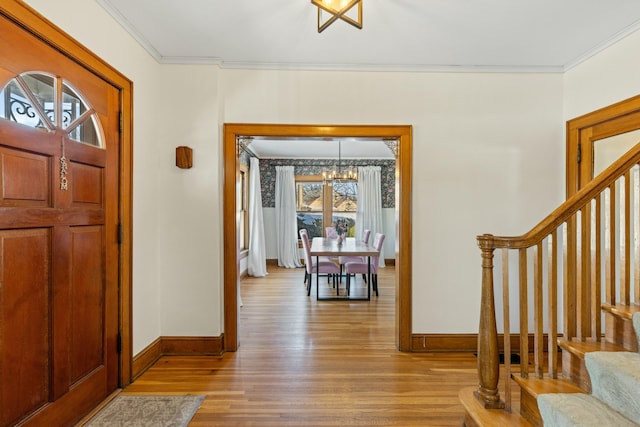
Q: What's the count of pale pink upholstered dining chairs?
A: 5